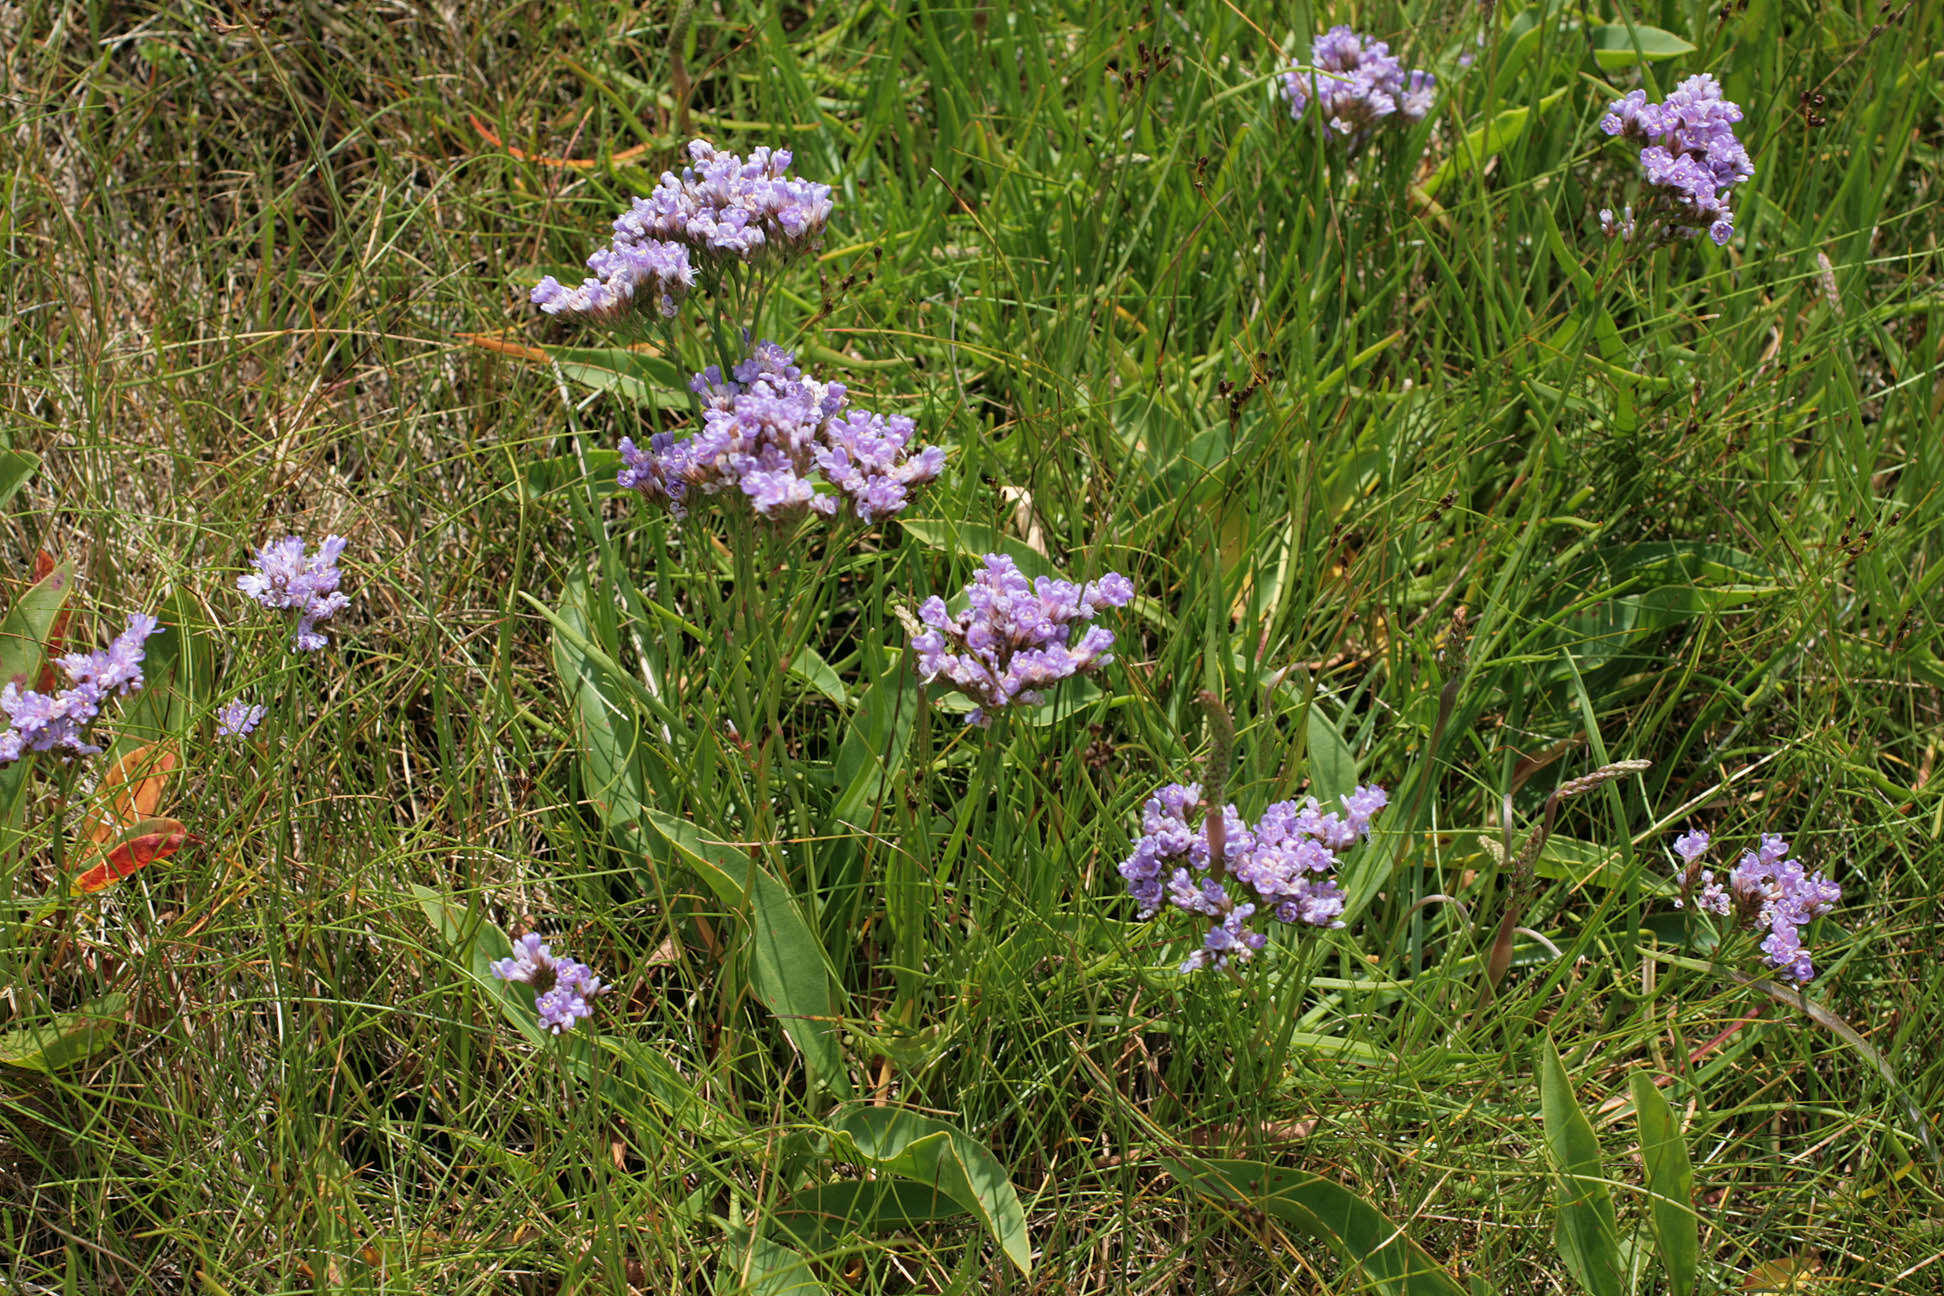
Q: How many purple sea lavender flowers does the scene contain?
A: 11